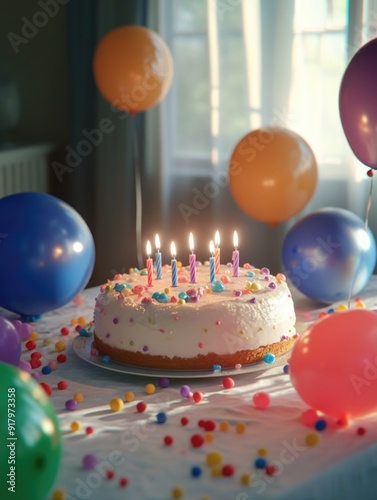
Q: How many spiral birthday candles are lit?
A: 7